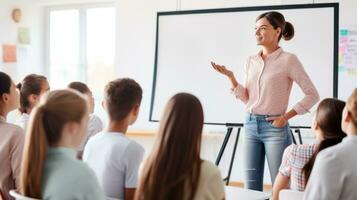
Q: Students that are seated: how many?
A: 8